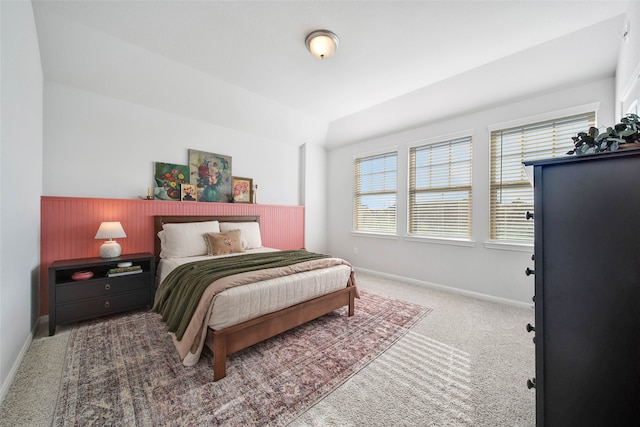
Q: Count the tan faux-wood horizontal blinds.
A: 3